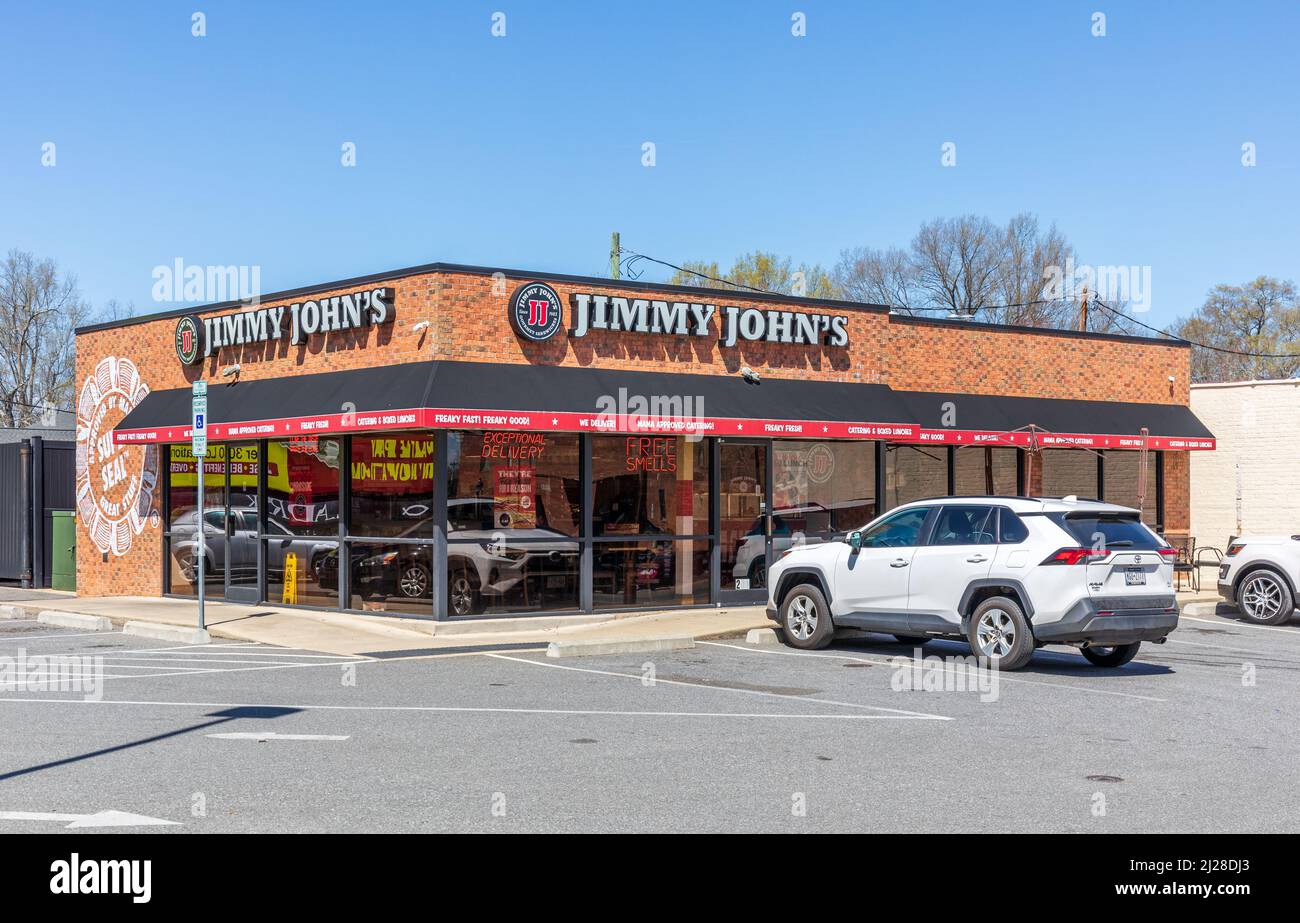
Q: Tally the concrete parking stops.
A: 6